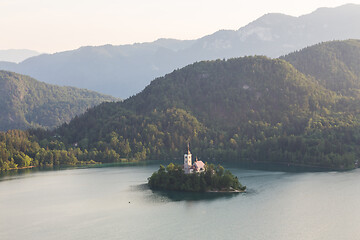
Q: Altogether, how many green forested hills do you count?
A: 3